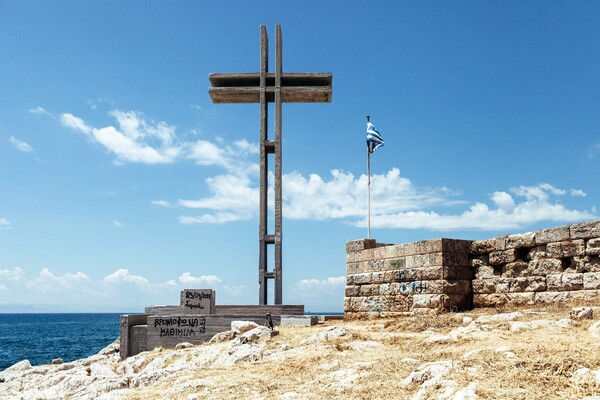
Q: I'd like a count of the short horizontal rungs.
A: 3